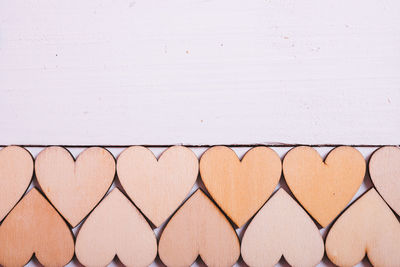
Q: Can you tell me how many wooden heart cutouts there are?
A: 11